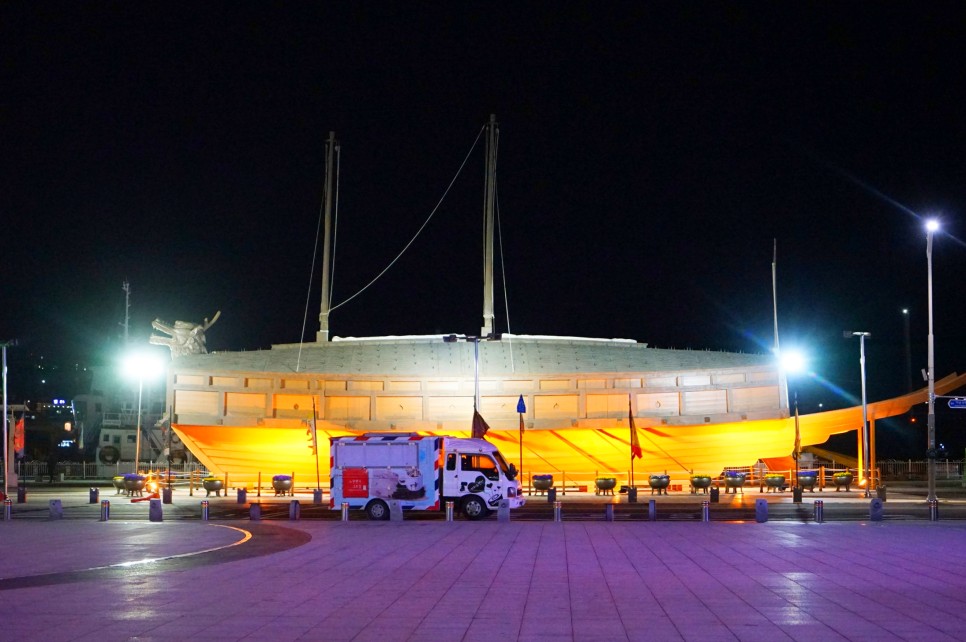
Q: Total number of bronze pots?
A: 12